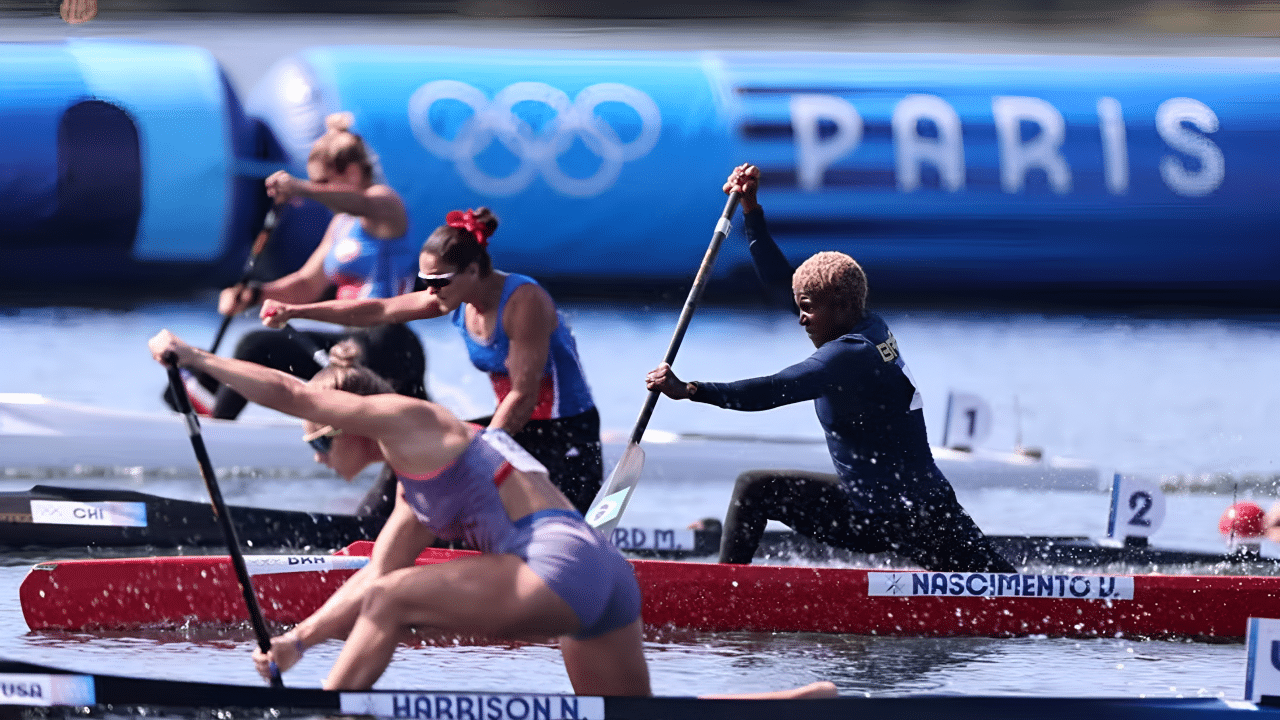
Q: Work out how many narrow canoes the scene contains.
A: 4